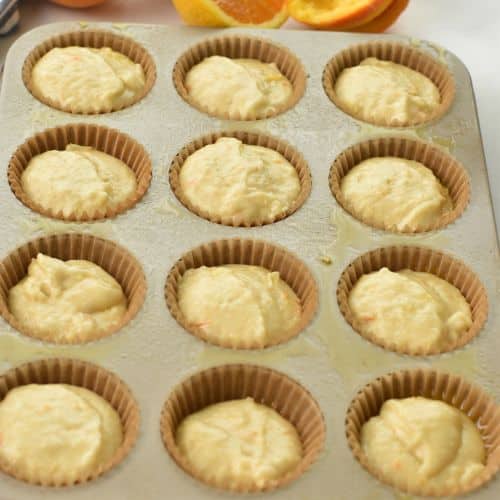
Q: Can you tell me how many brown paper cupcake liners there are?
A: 12